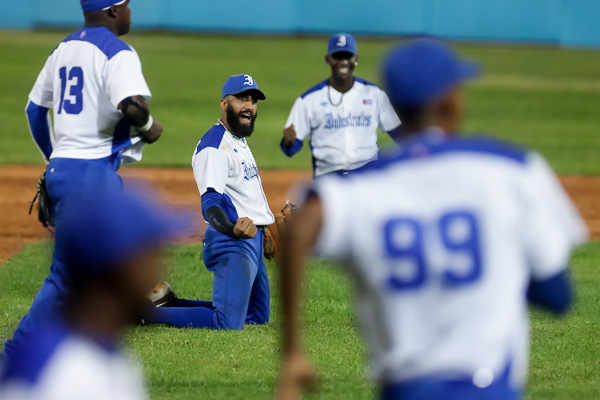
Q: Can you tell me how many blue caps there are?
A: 5